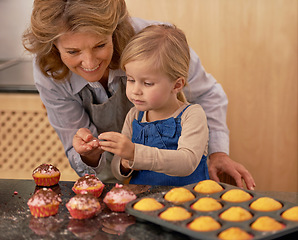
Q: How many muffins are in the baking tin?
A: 12